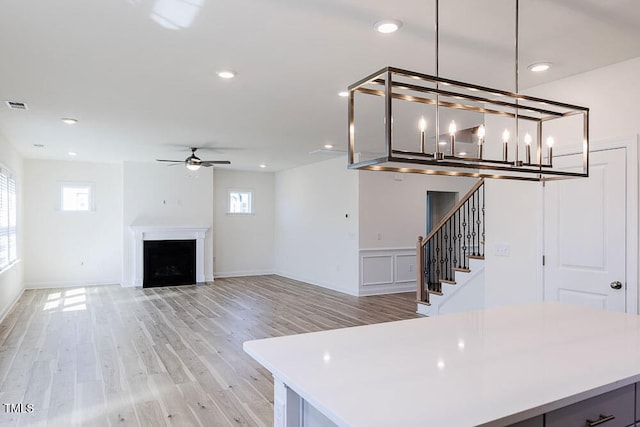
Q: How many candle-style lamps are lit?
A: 6